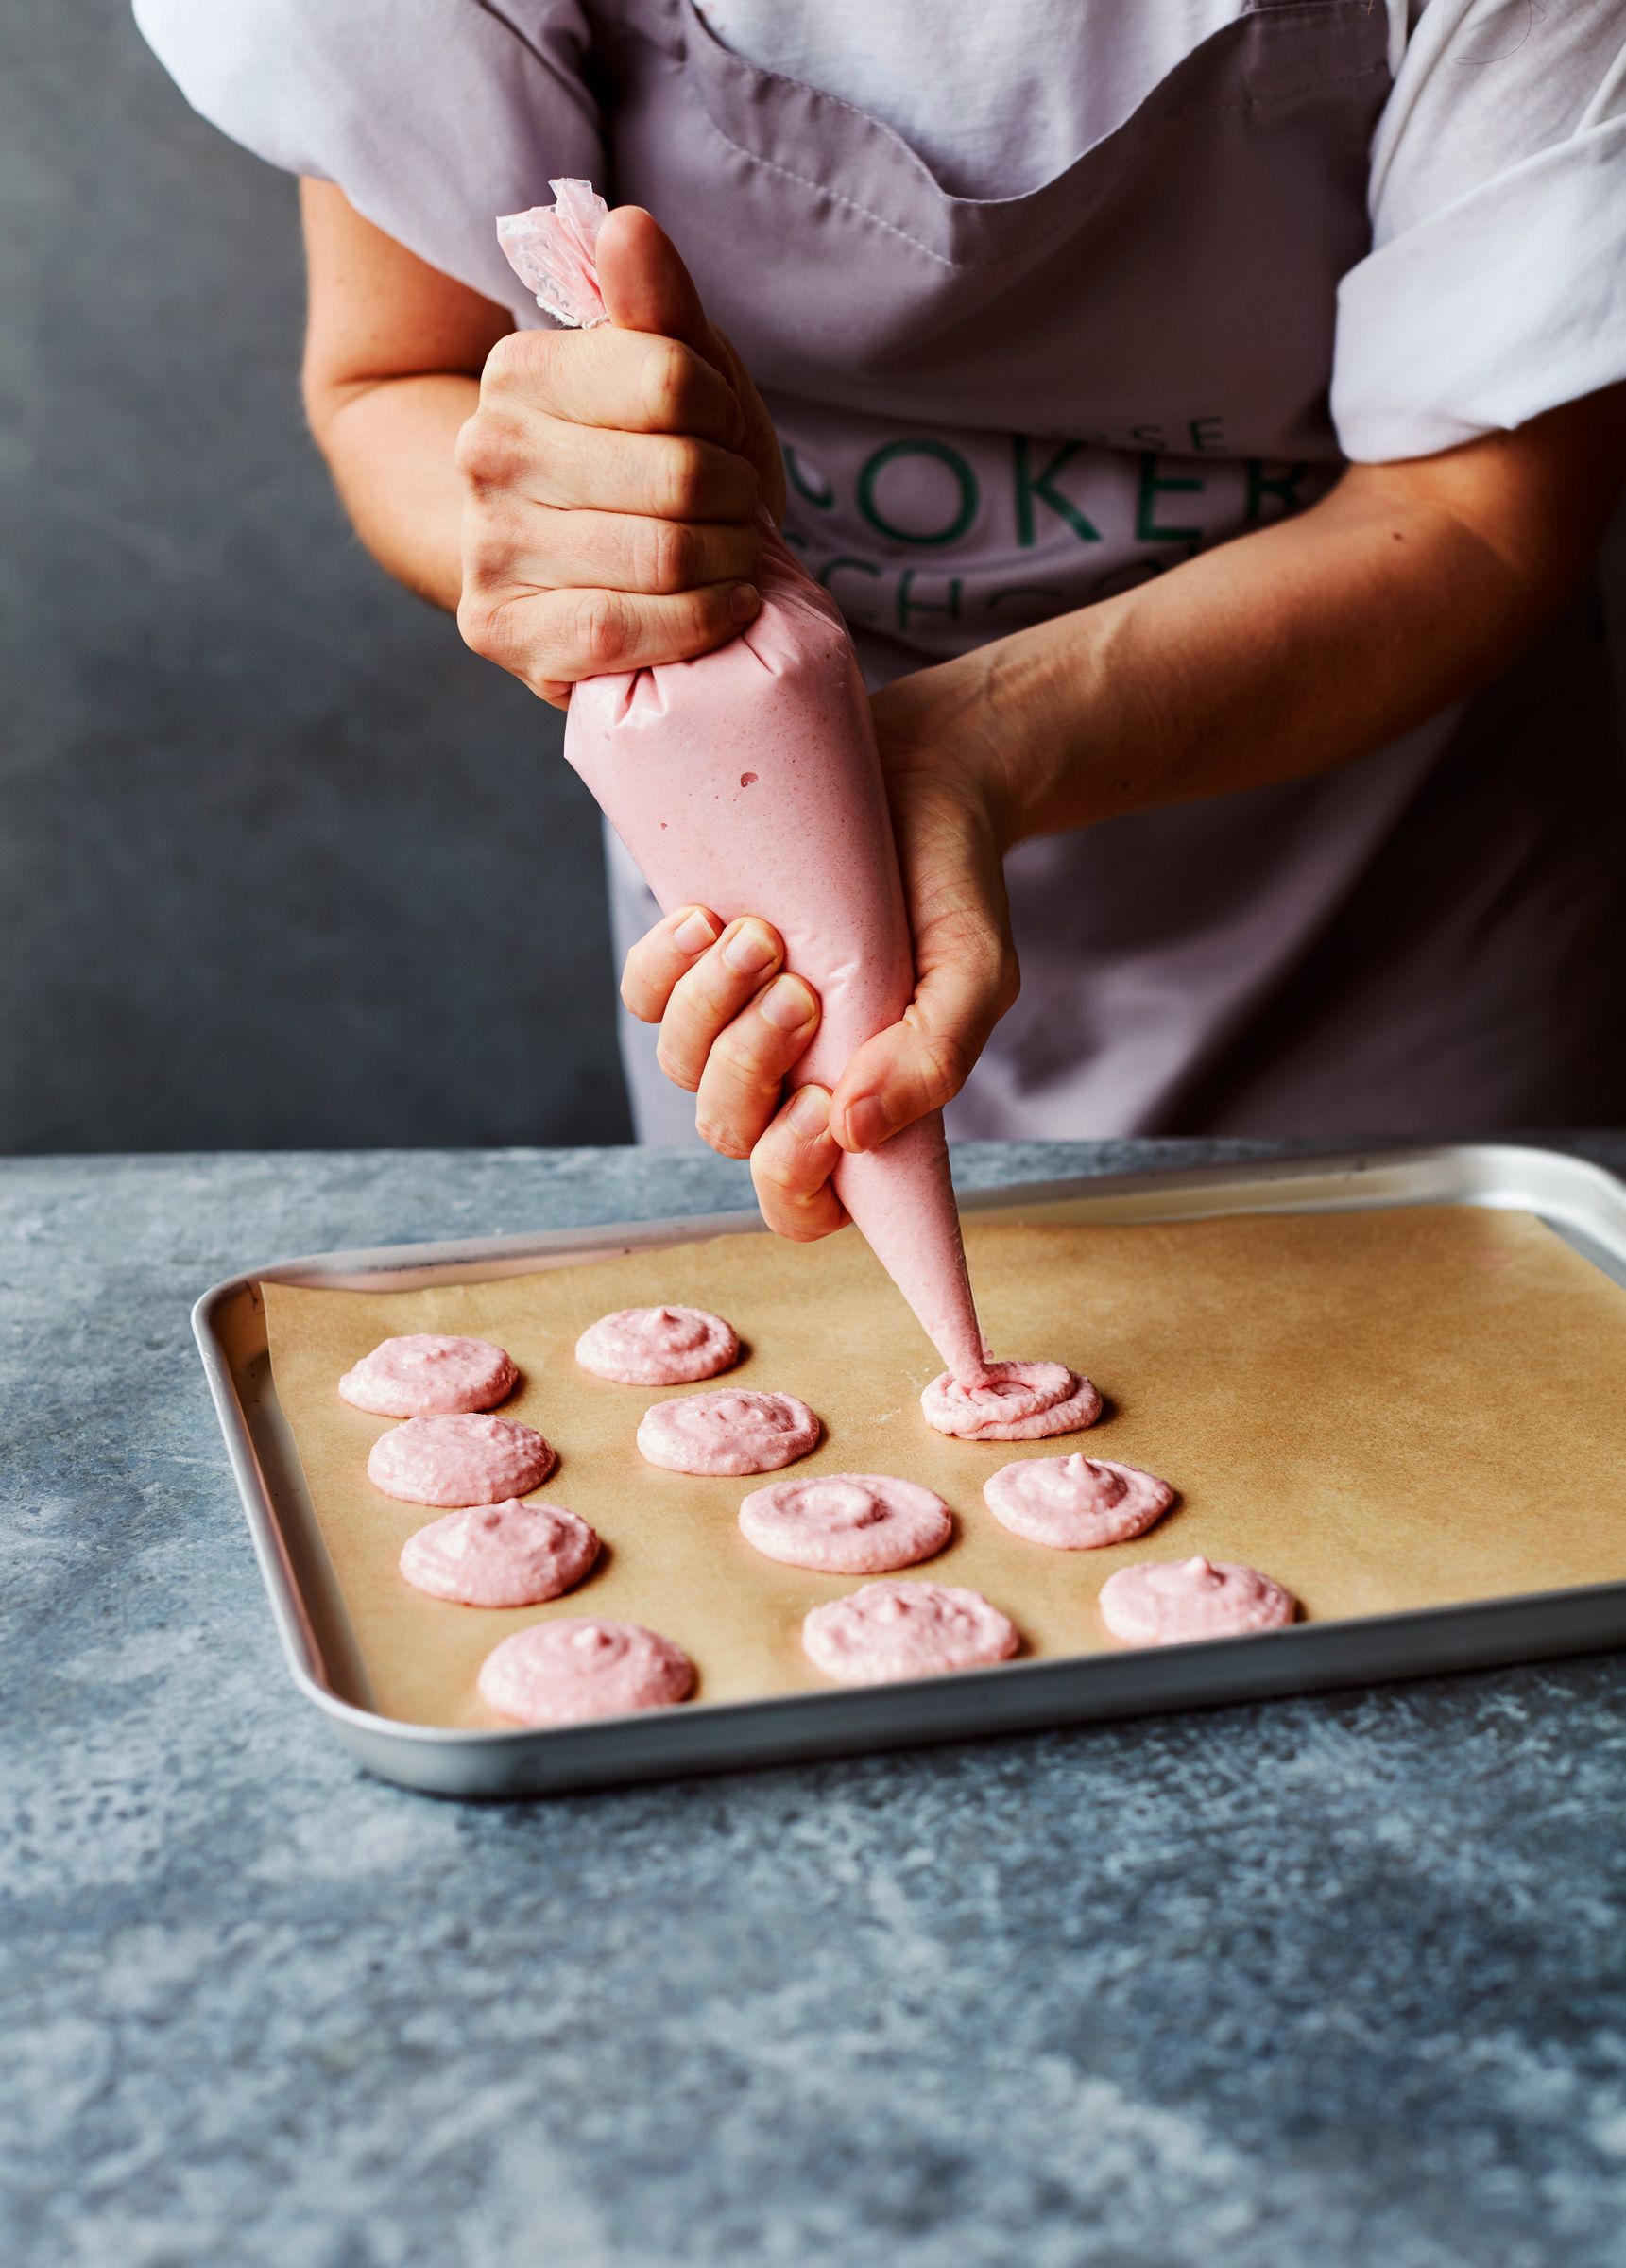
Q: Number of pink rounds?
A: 11